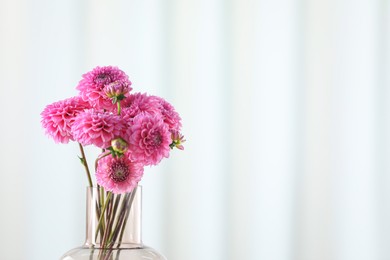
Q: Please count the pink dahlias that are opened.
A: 7